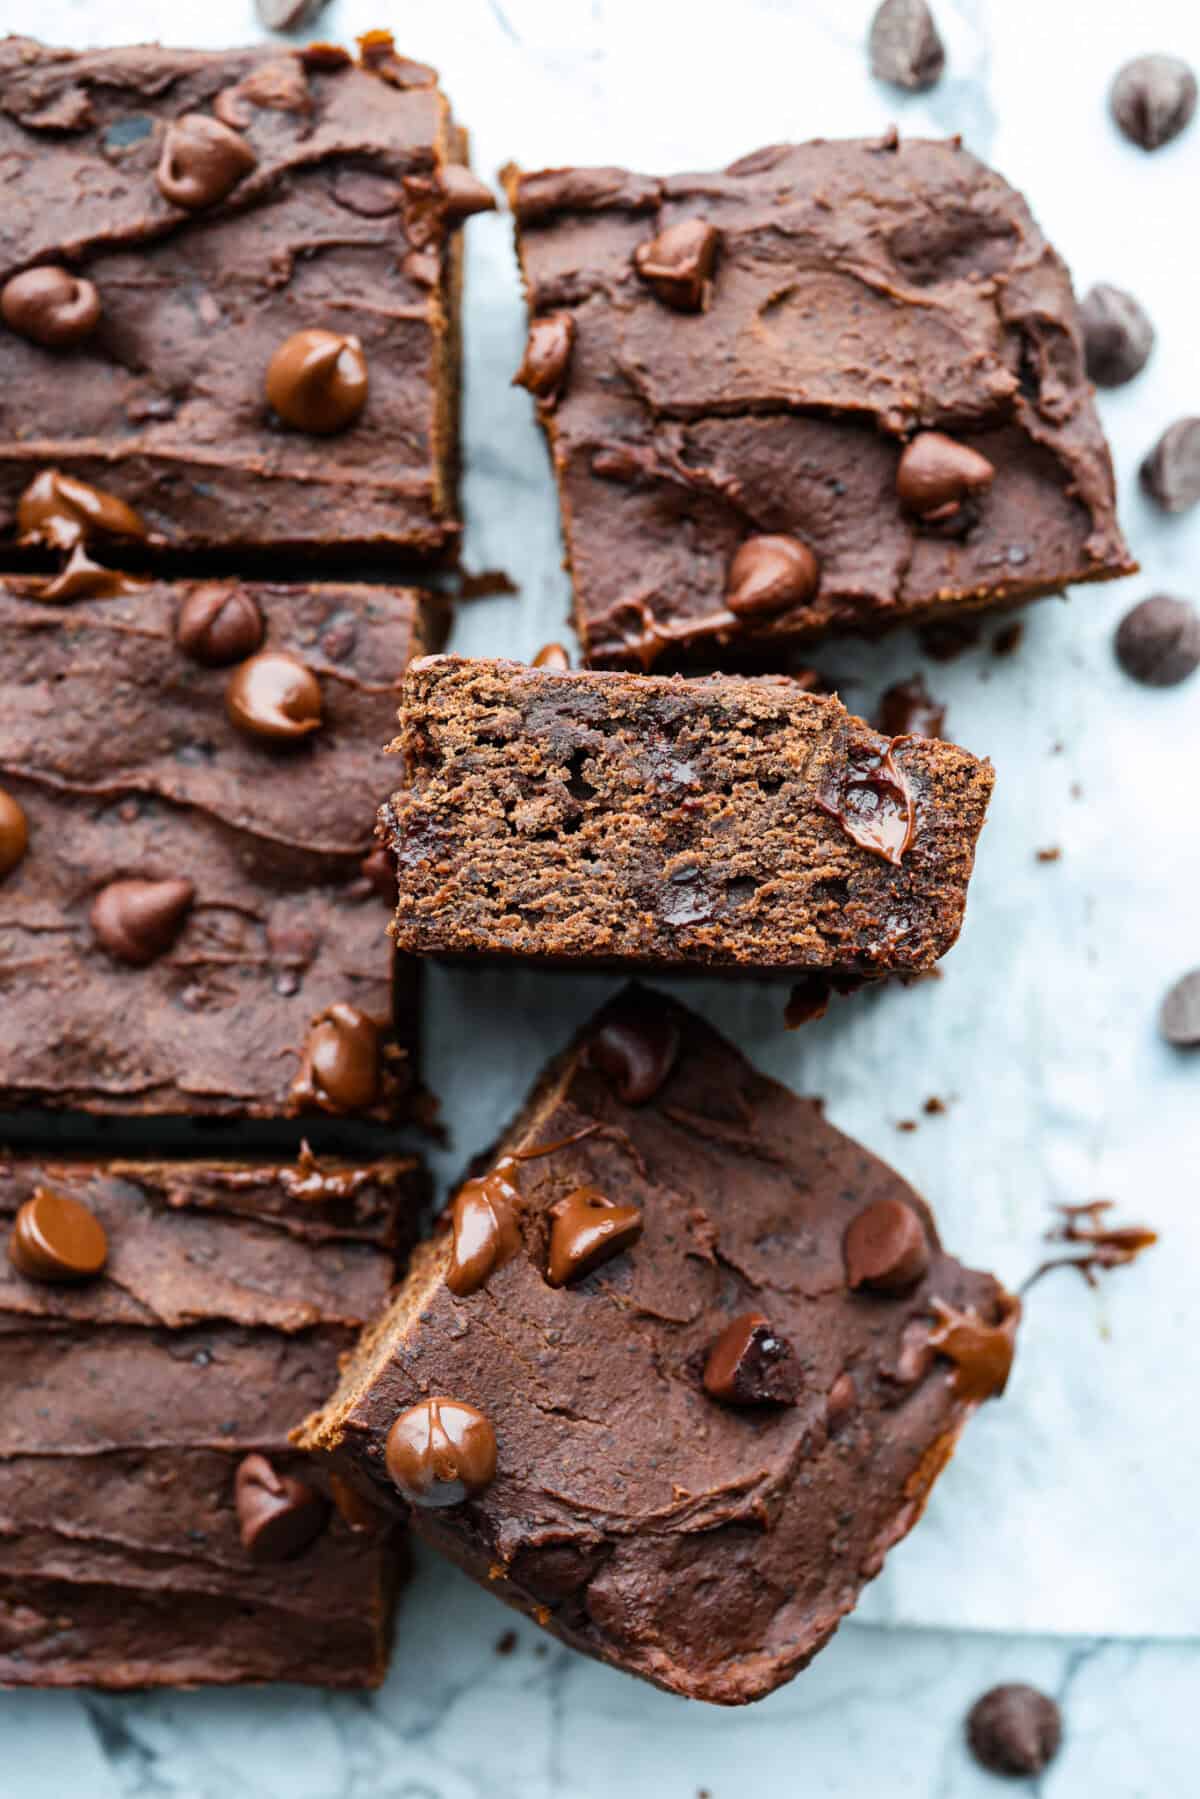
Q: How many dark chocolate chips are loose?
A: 8